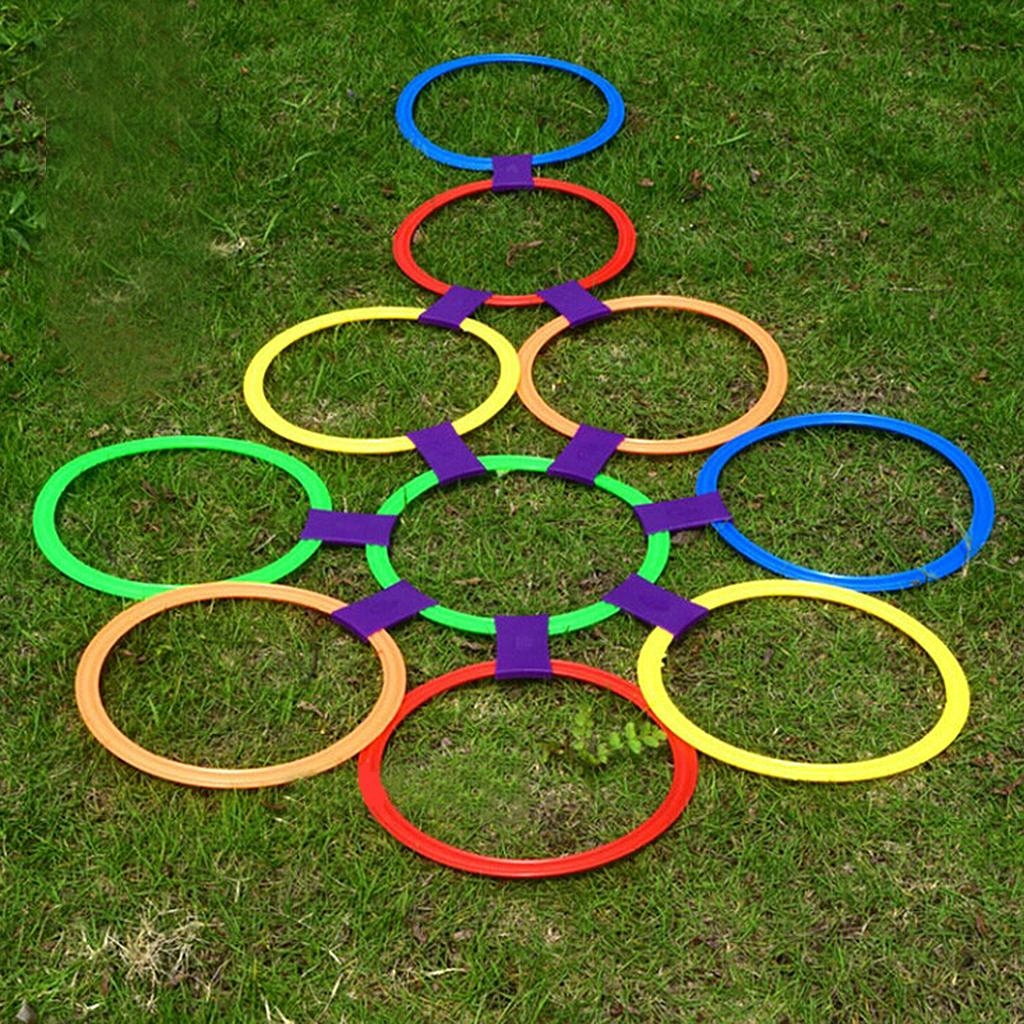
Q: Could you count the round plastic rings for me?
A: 10